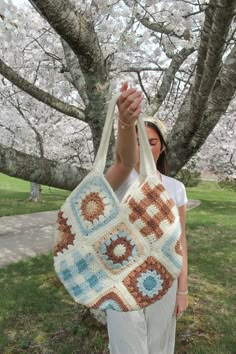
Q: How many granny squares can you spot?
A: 8